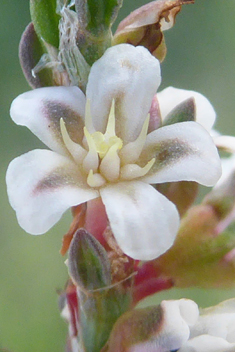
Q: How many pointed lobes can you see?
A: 8